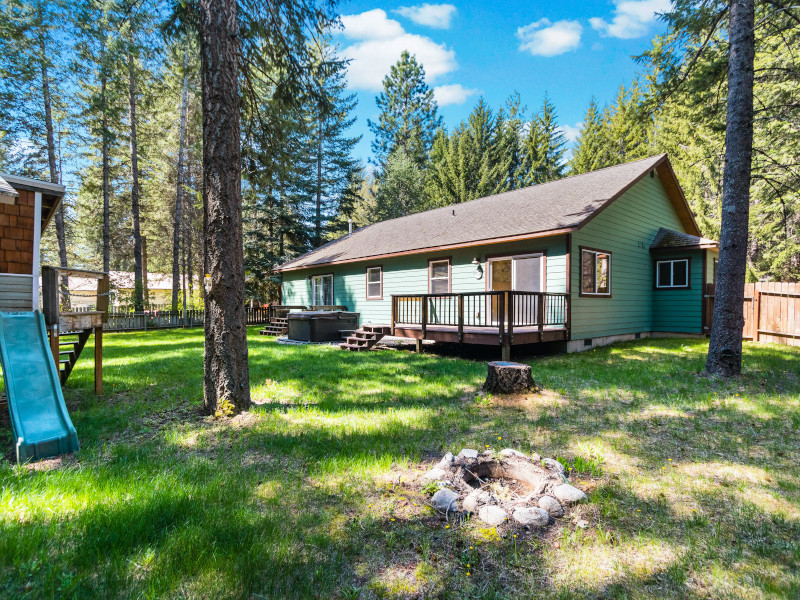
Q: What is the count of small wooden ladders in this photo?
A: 3